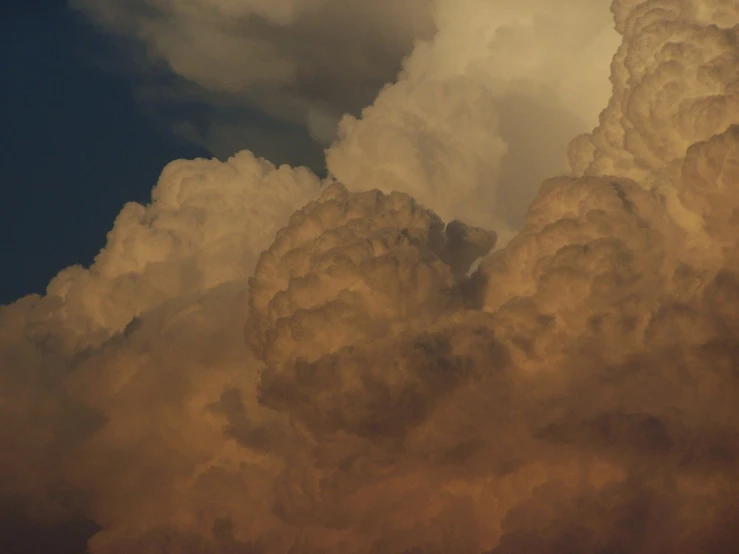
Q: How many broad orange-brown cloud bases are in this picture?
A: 1